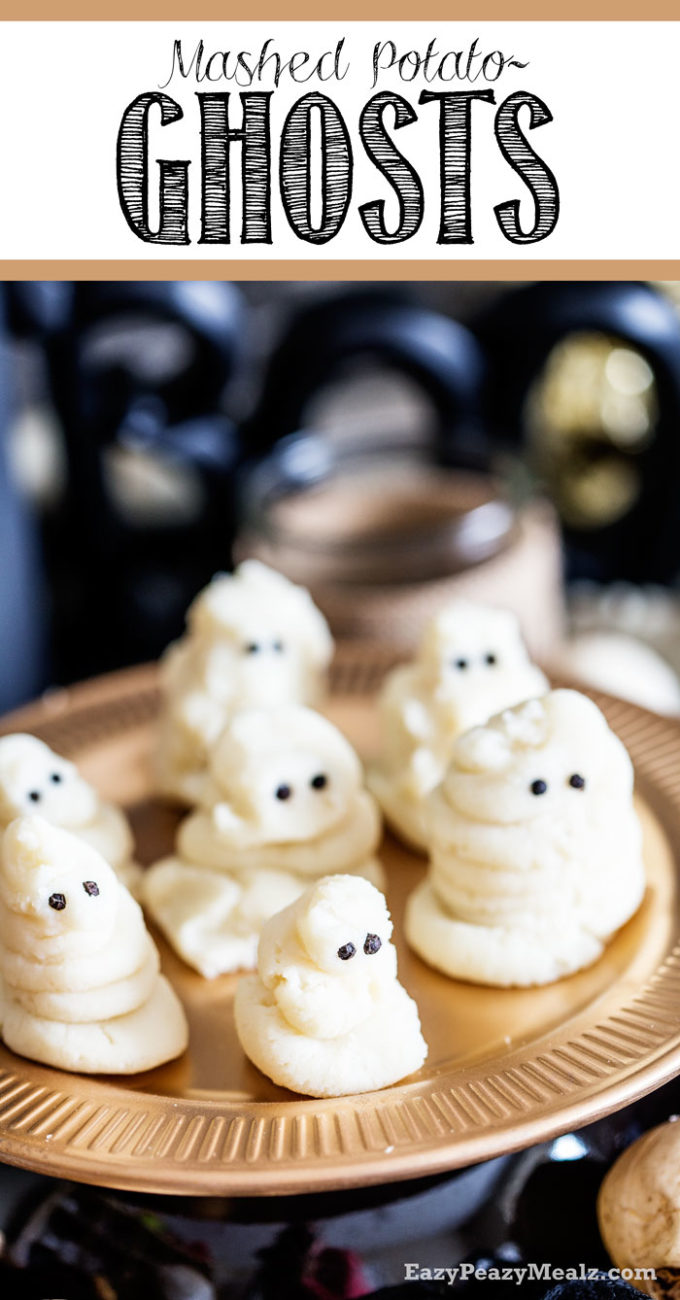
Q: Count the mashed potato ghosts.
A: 7